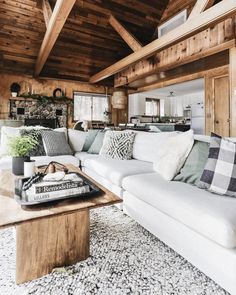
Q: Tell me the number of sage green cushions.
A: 3